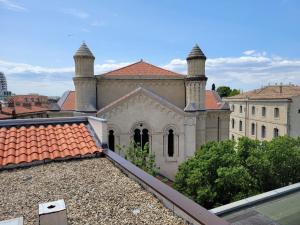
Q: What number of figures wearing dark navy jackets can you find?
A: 0